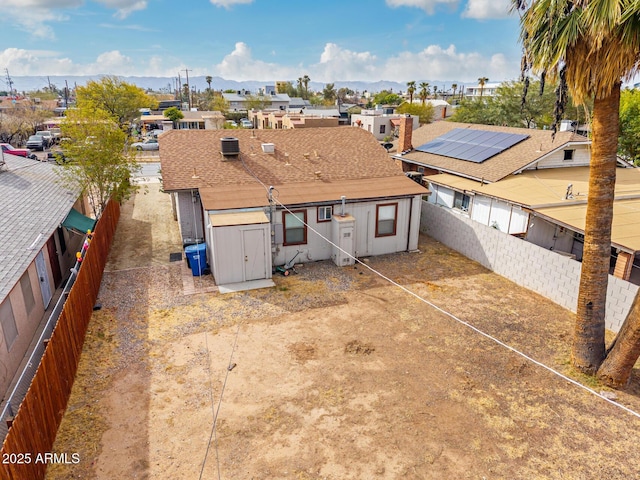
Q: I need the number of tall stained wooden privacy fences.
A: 1